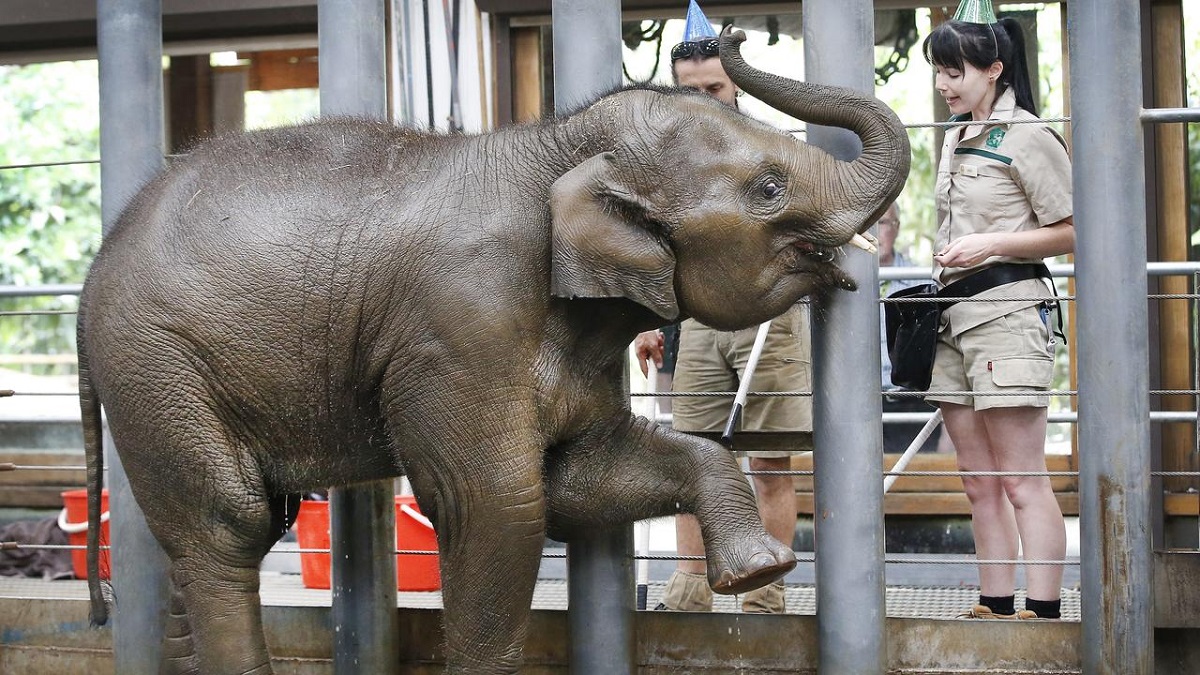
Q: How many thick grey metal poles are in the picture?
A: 5